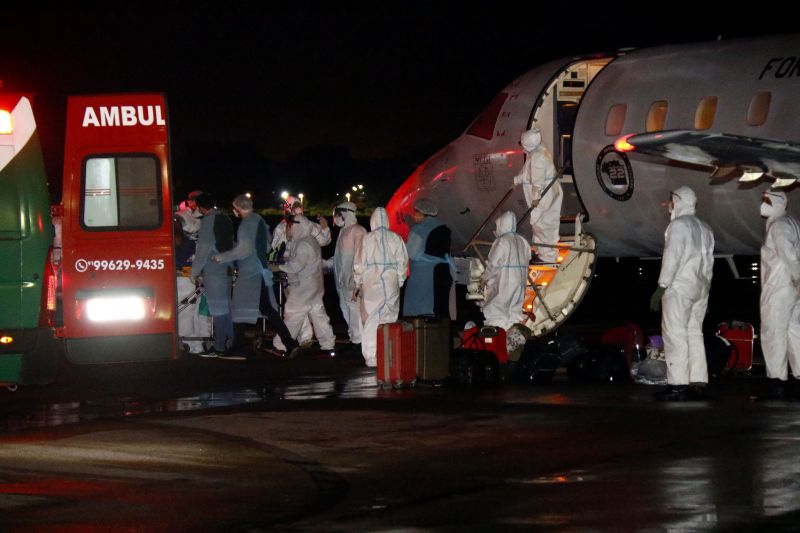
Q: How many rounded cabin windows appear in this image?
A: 4